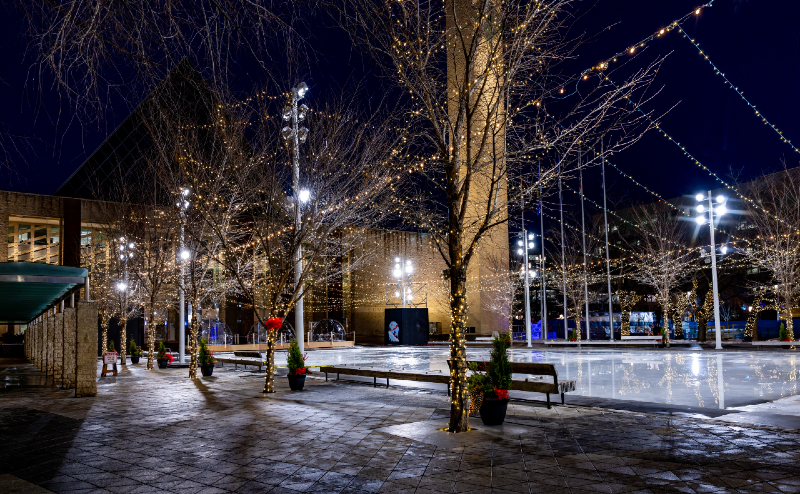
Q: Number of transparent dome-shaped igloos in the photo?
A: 3